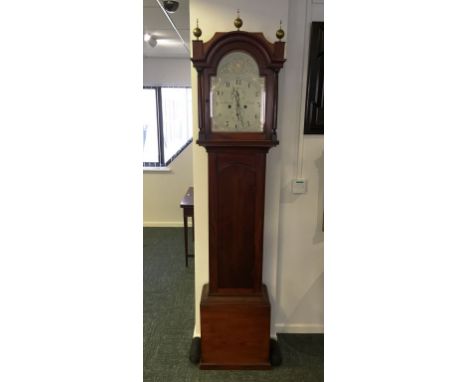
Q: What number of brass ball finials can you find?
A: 3